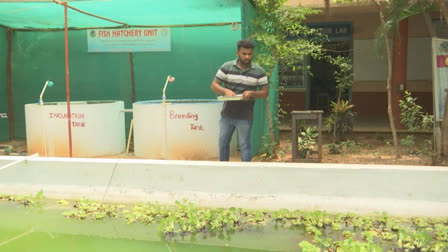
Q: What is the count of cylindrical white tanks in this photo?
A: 2